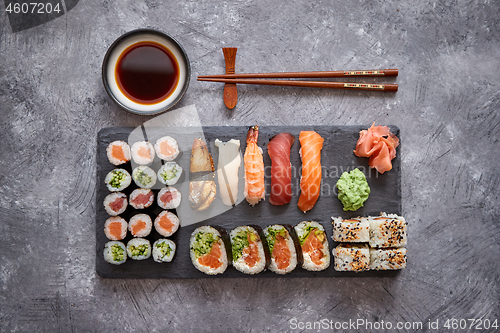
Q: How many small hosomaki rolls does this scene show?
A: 15